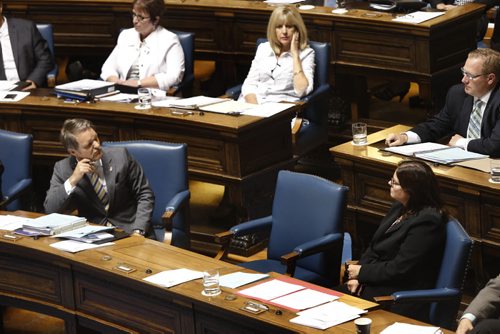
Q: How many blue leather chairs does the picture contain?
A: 7